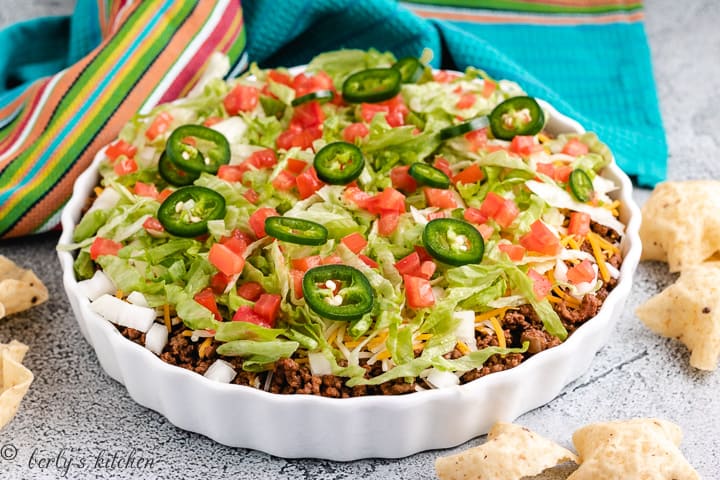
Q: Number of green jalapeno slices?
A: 14